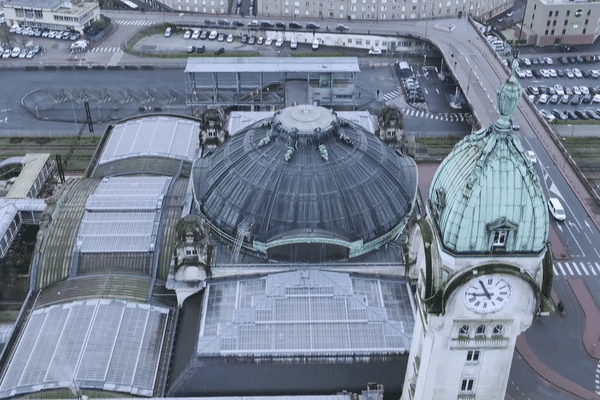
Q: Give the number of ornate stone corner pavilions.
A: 3